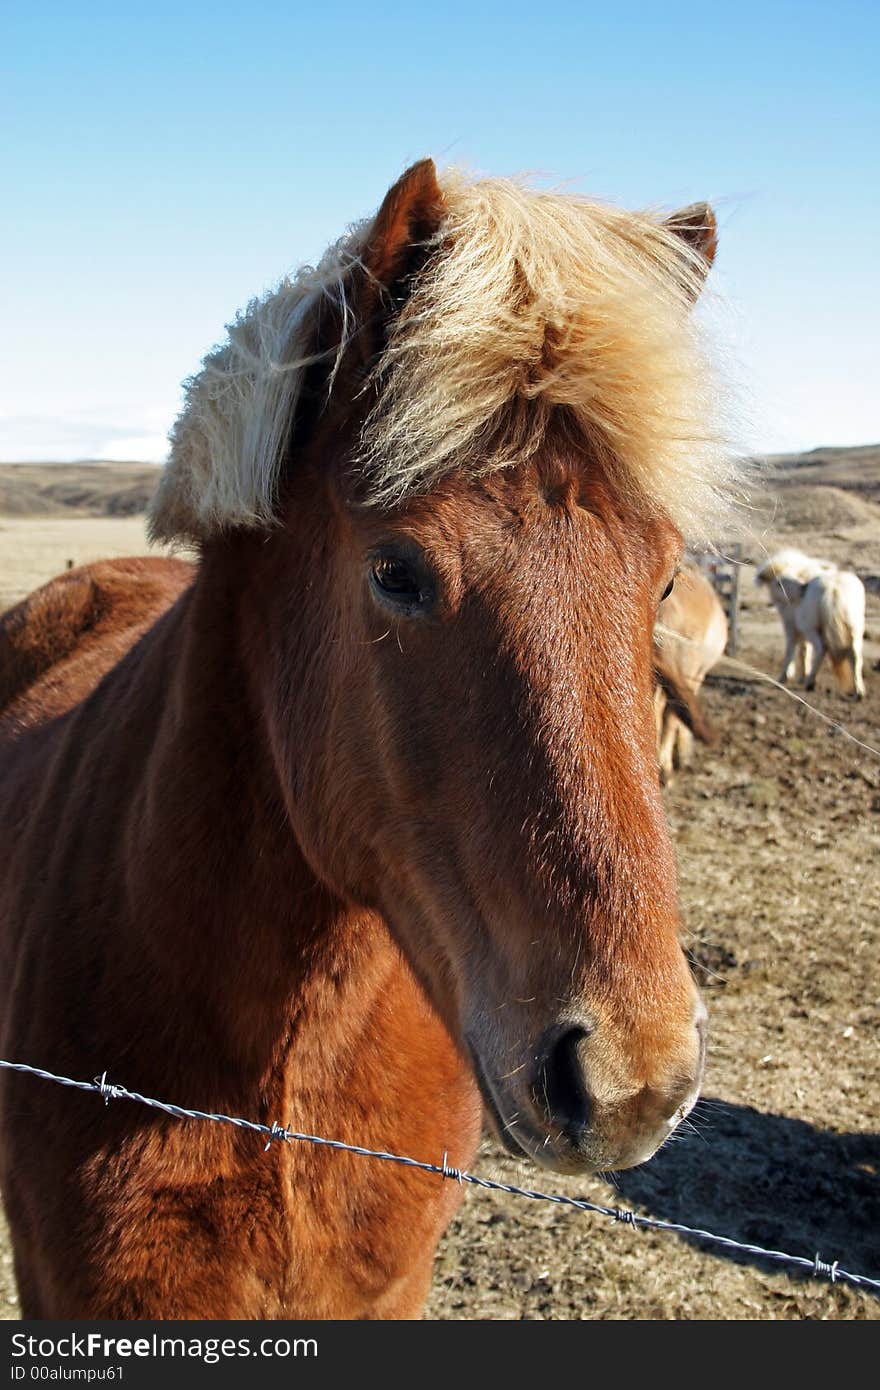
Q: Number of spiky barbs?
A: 5